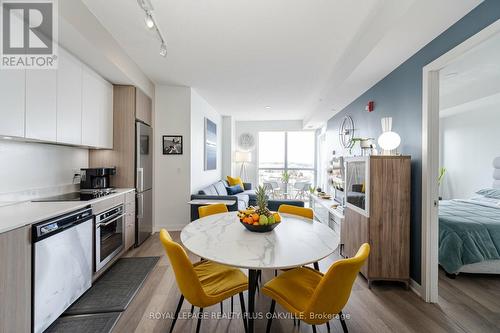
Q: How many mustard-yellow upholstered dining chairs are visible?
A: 4